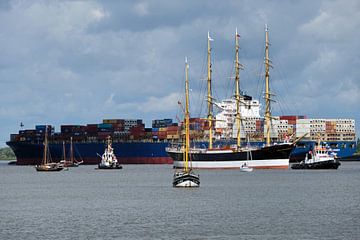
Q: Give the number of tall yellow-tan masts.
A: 4